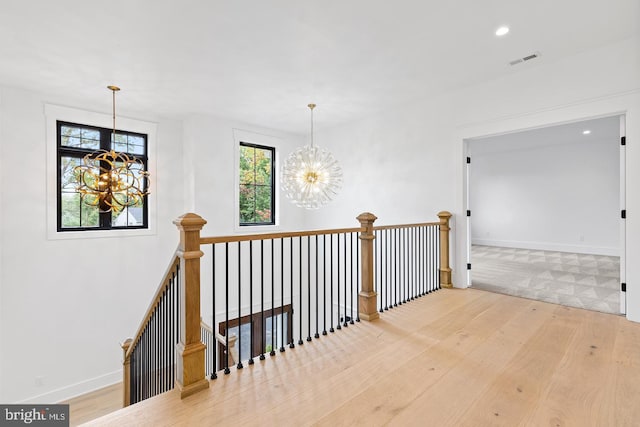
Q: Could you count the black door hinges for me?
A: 6